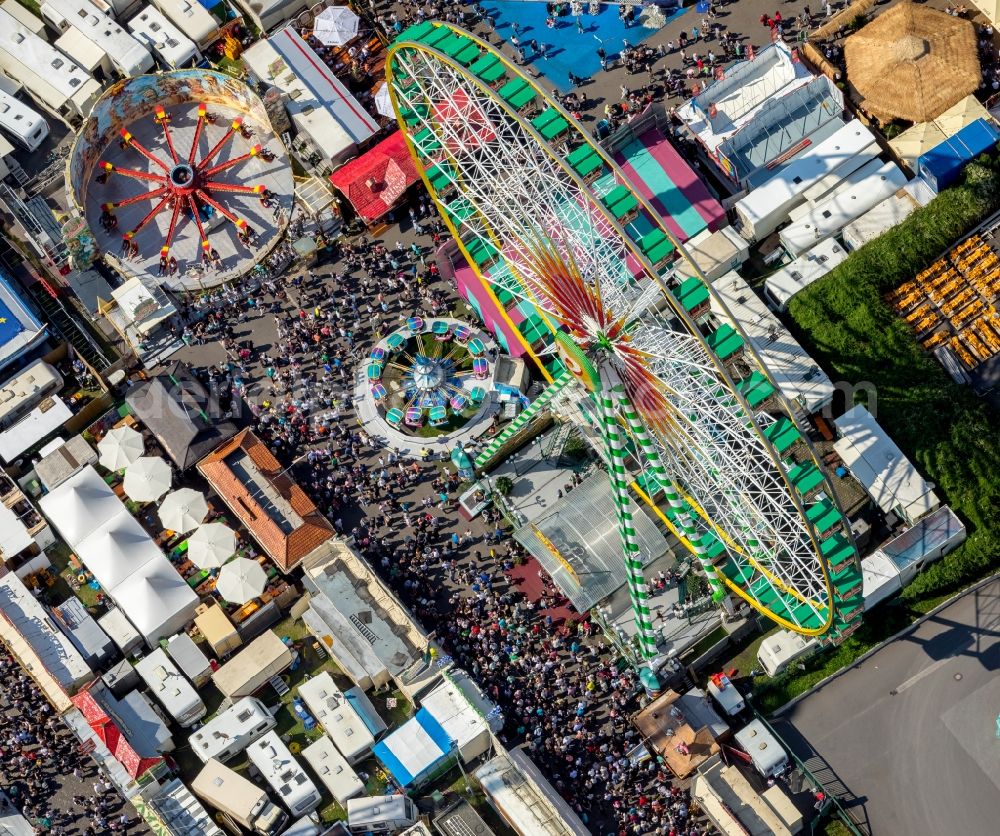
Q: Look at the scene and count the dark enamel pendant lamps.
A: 0